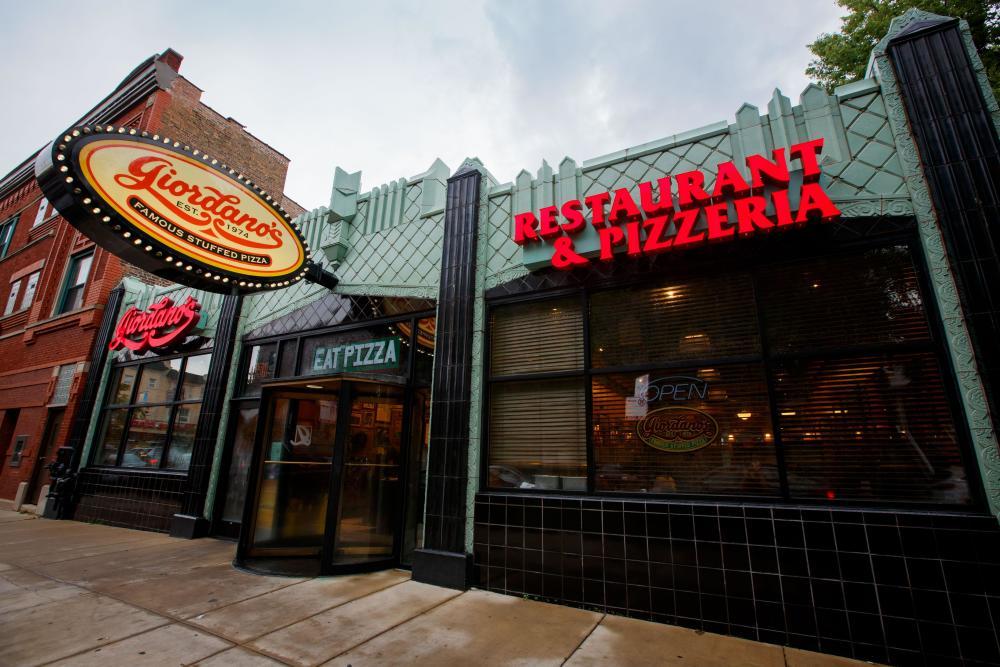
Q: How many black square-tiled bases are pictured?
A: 2